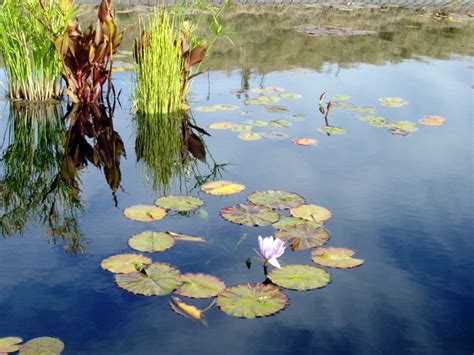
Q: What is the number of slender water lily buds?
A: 2